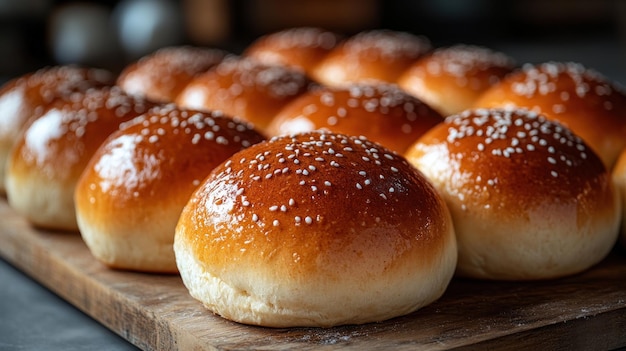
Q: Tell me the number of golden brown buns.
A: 13